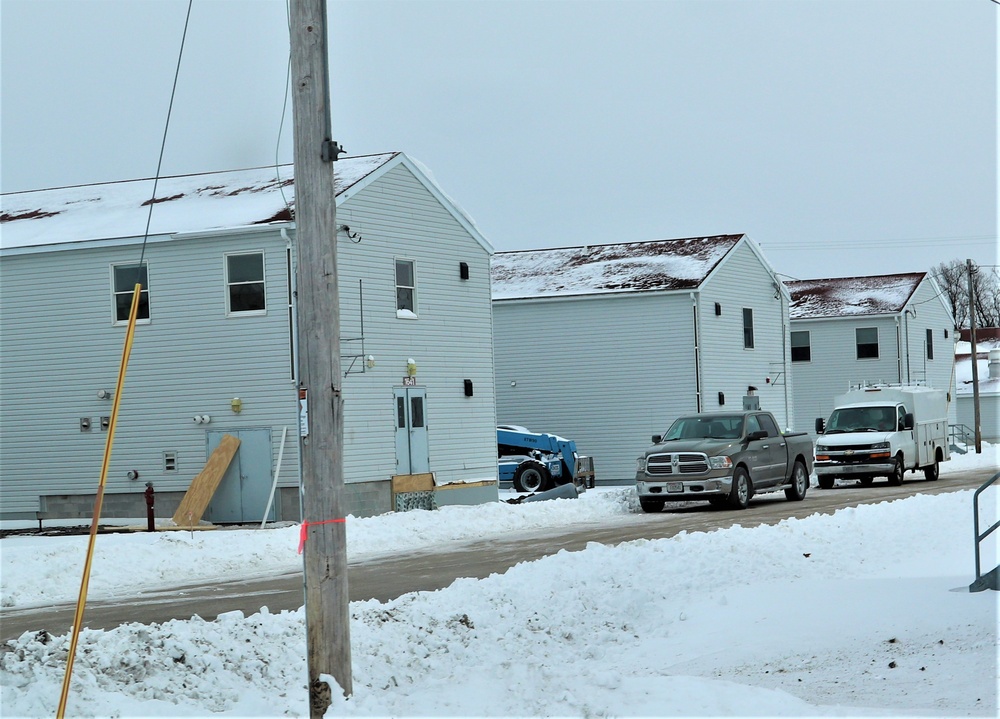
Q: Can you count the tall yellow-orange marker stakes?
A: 1